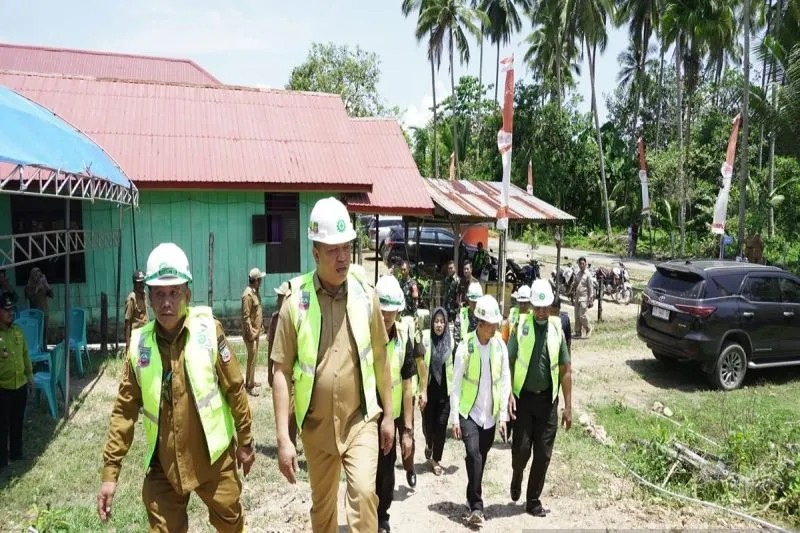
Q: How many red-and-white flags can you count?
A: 5